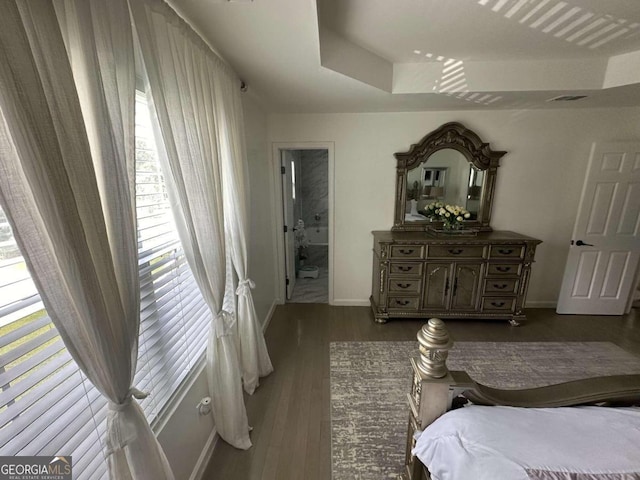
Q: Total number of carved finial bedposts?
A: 1